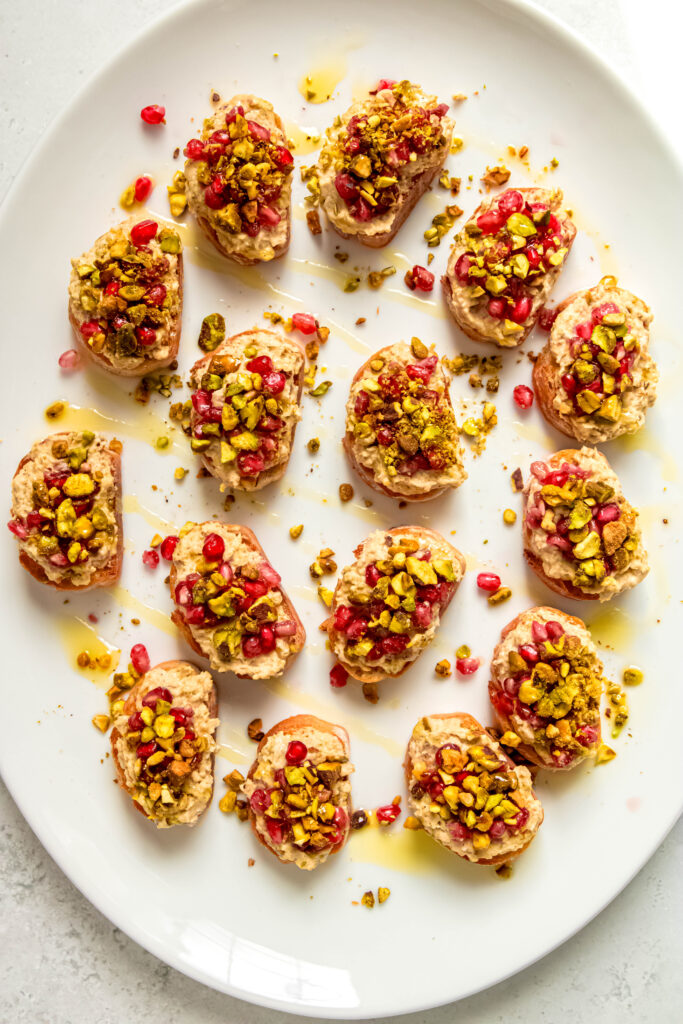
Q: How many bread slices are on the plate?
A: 15